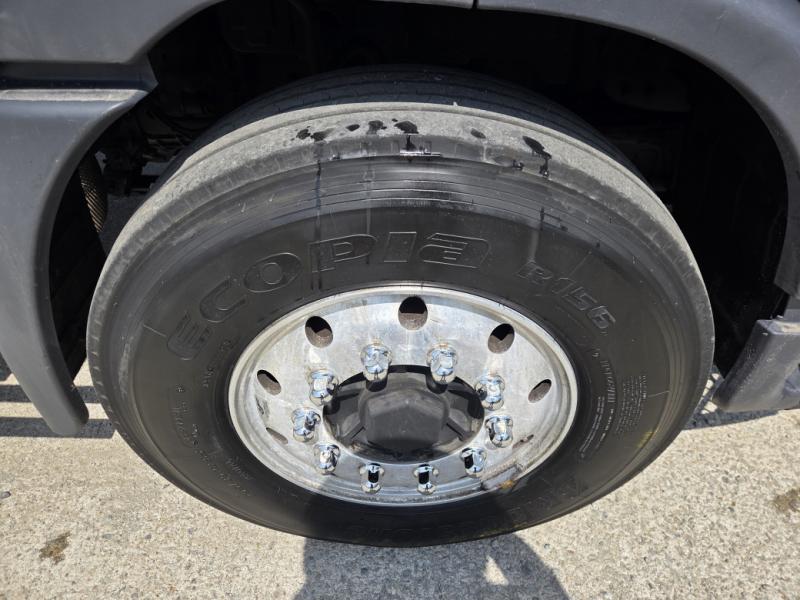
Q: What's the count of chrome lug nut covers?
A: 10